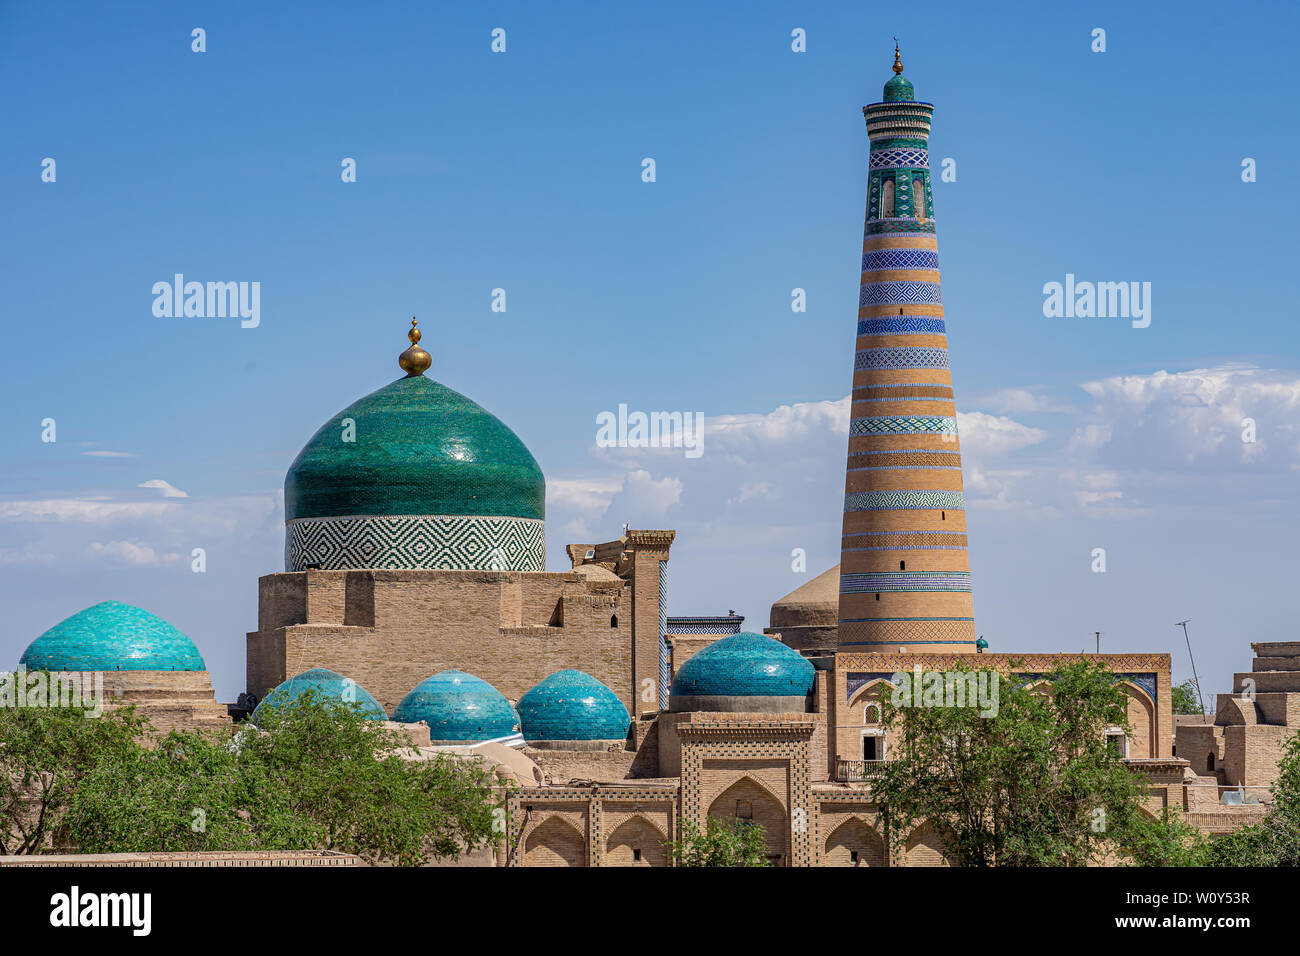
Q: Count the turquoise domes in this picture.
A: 5